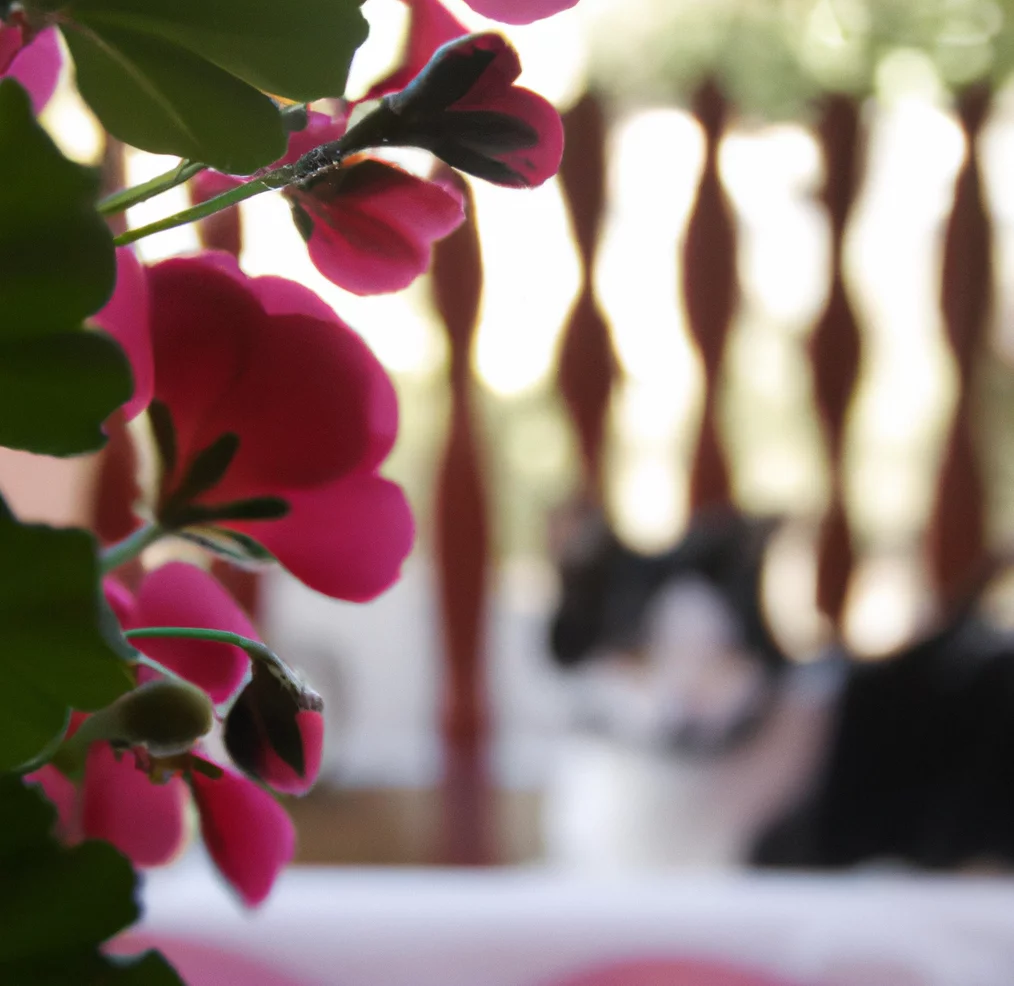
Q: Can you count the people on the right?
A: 0